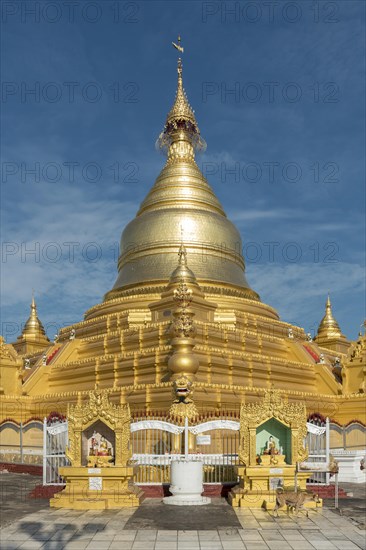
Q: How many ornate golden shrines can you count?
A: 2